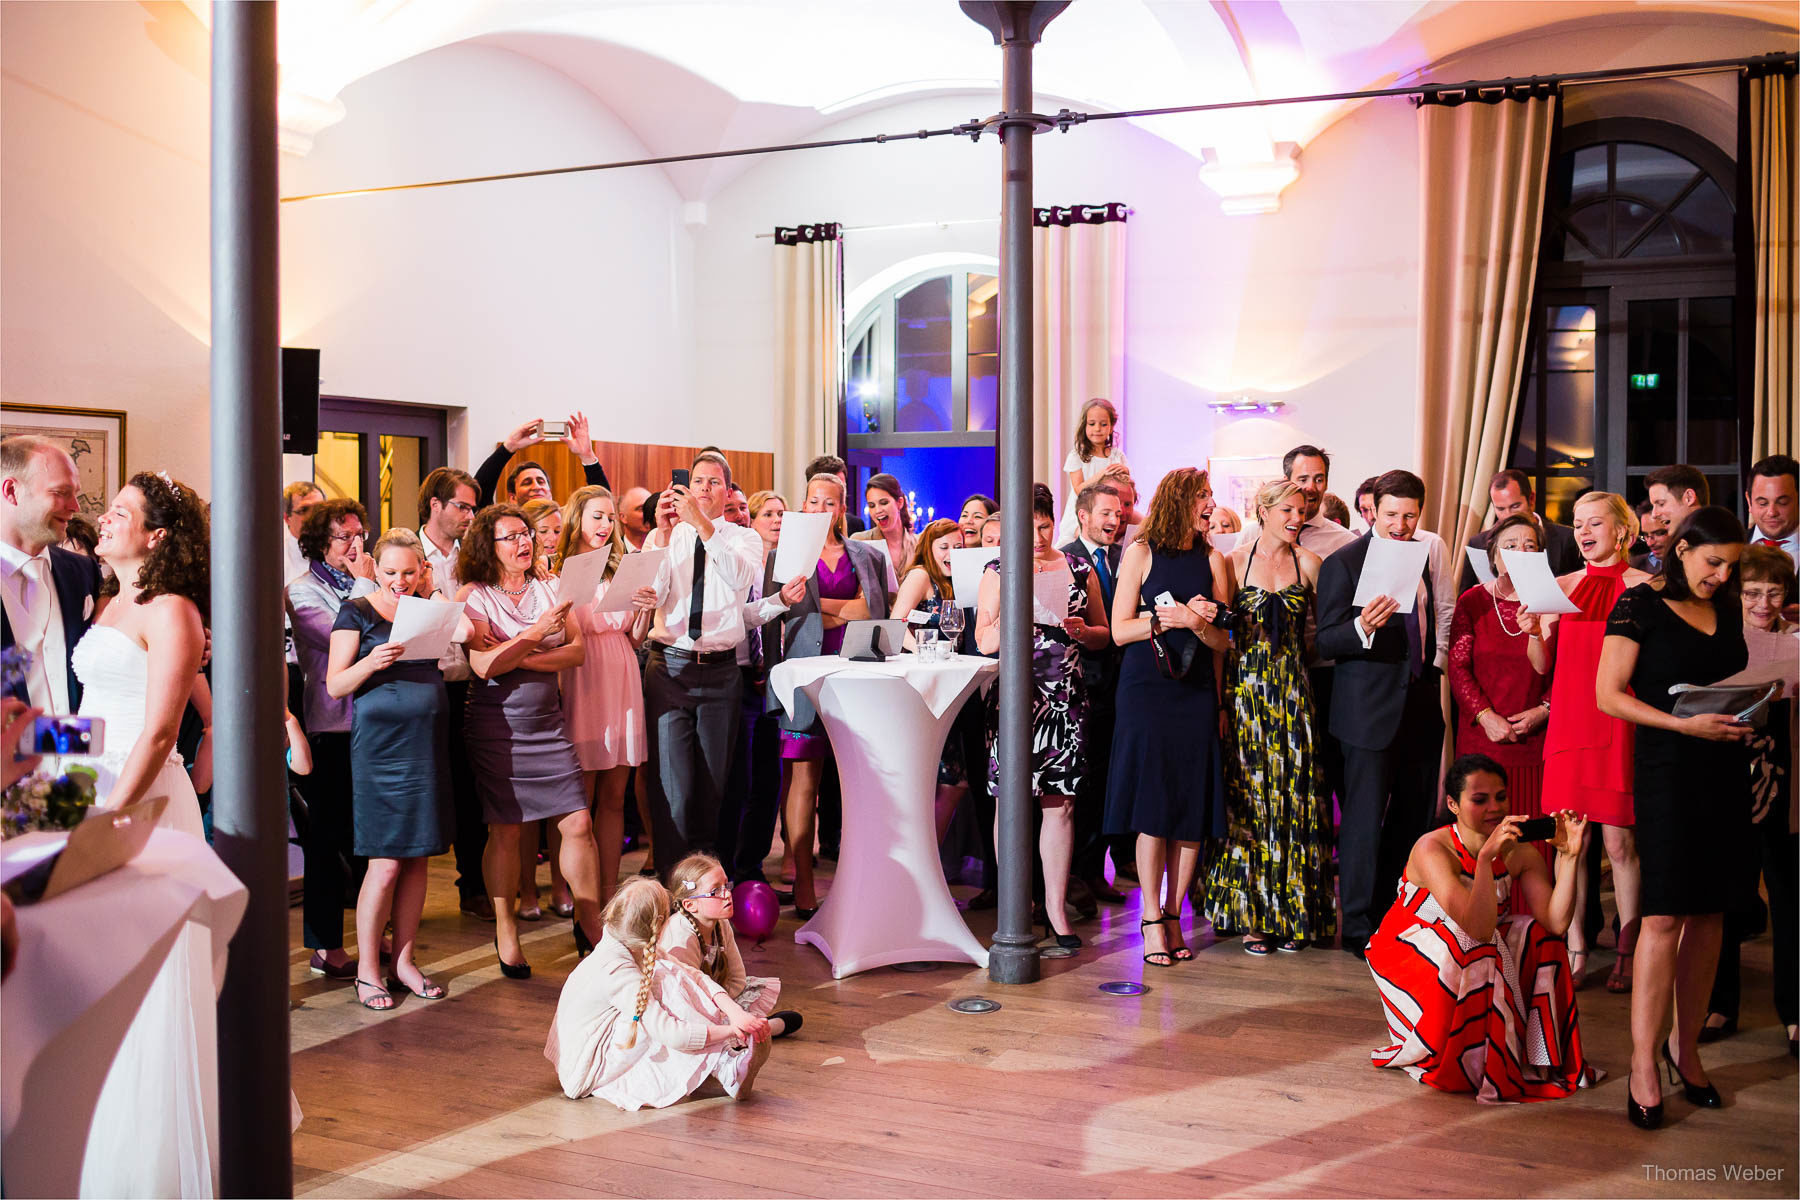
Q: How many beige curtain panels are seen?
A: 4